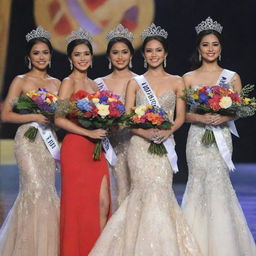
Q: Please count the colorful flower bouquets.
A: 4